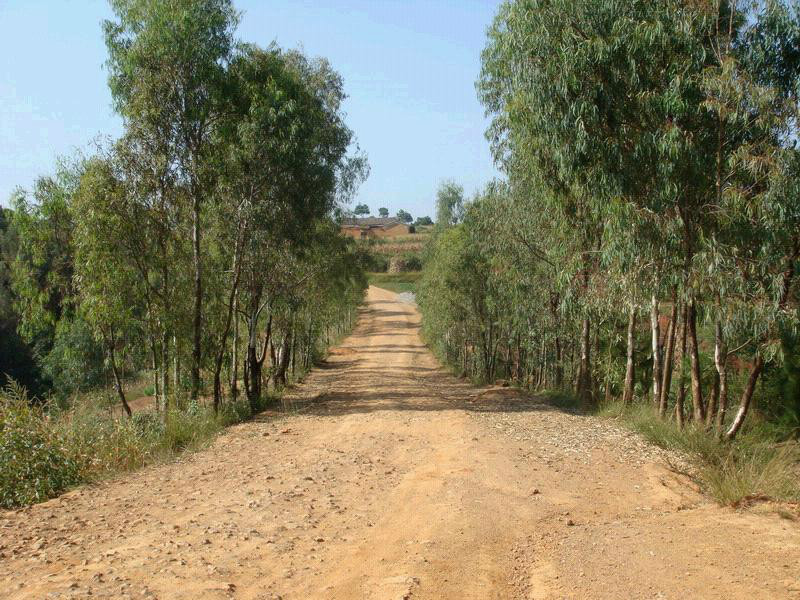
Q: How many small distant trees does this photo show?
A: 4